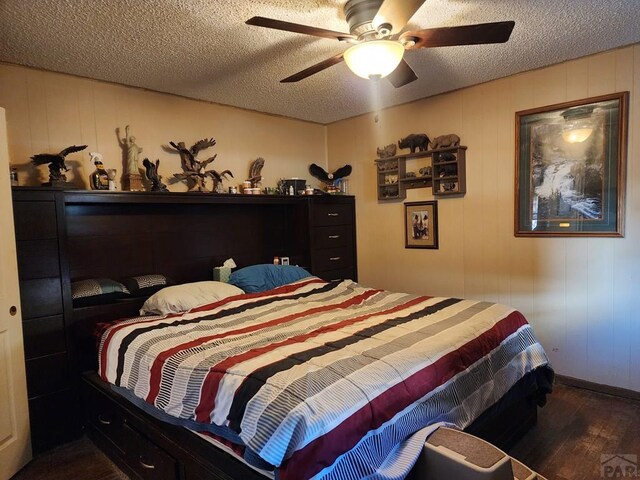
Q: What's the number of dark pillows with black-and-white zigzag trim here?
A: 2